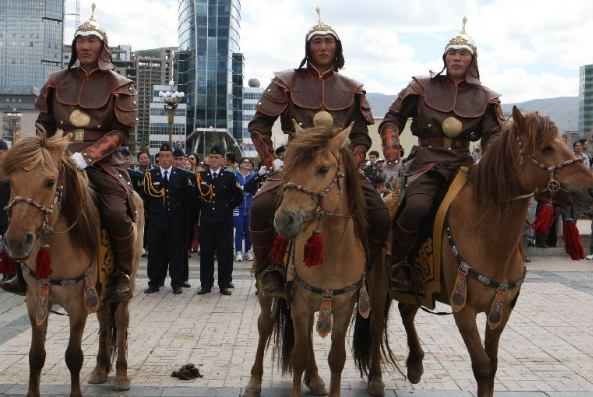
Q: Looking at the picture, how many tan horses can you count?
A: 3